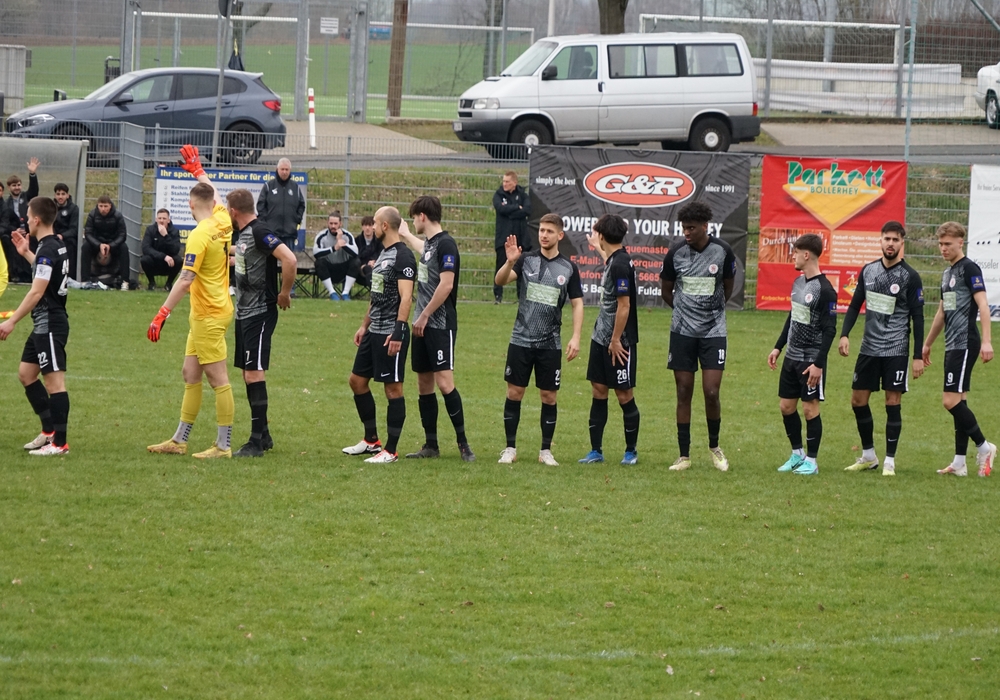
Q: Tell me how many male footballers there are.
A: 11